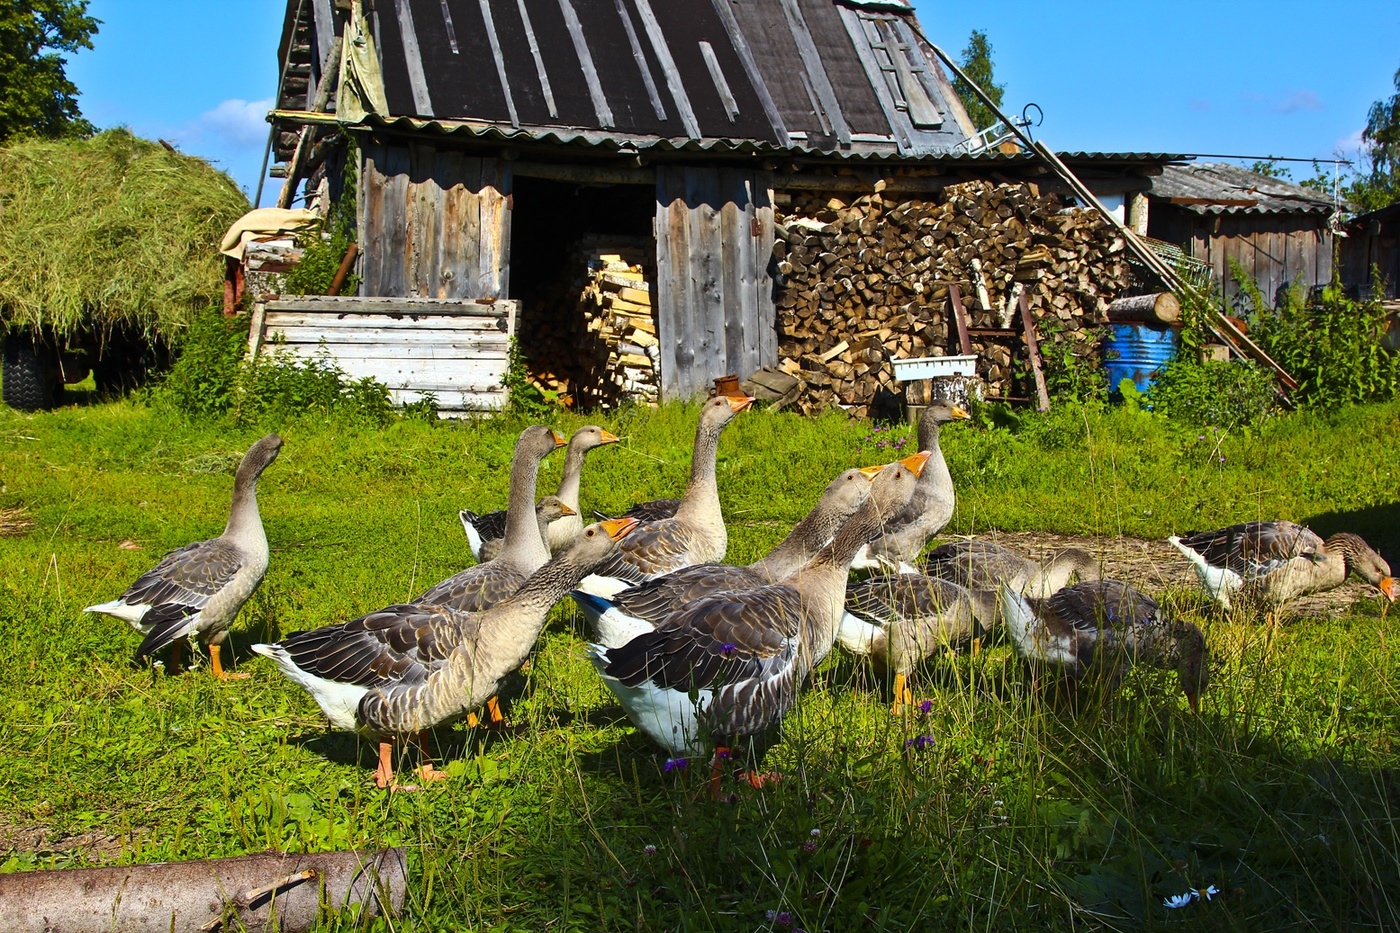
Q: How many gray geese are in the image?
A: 13